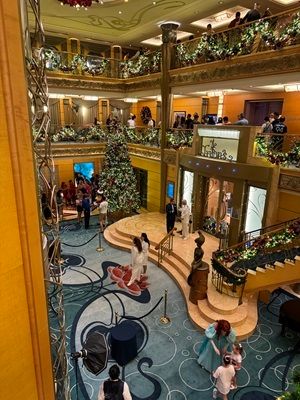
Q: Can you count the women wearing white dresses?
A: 2